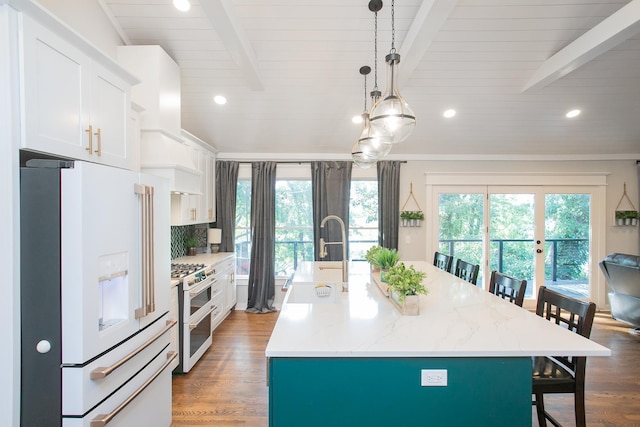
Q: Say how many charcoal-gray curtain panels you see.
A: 4